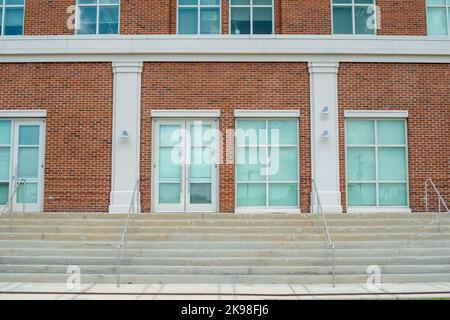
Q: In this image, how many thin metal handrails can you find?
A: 4